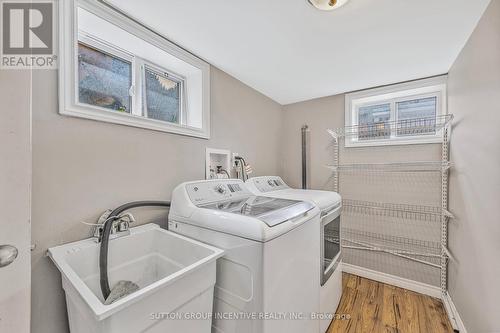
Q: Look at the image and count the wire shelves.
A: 4